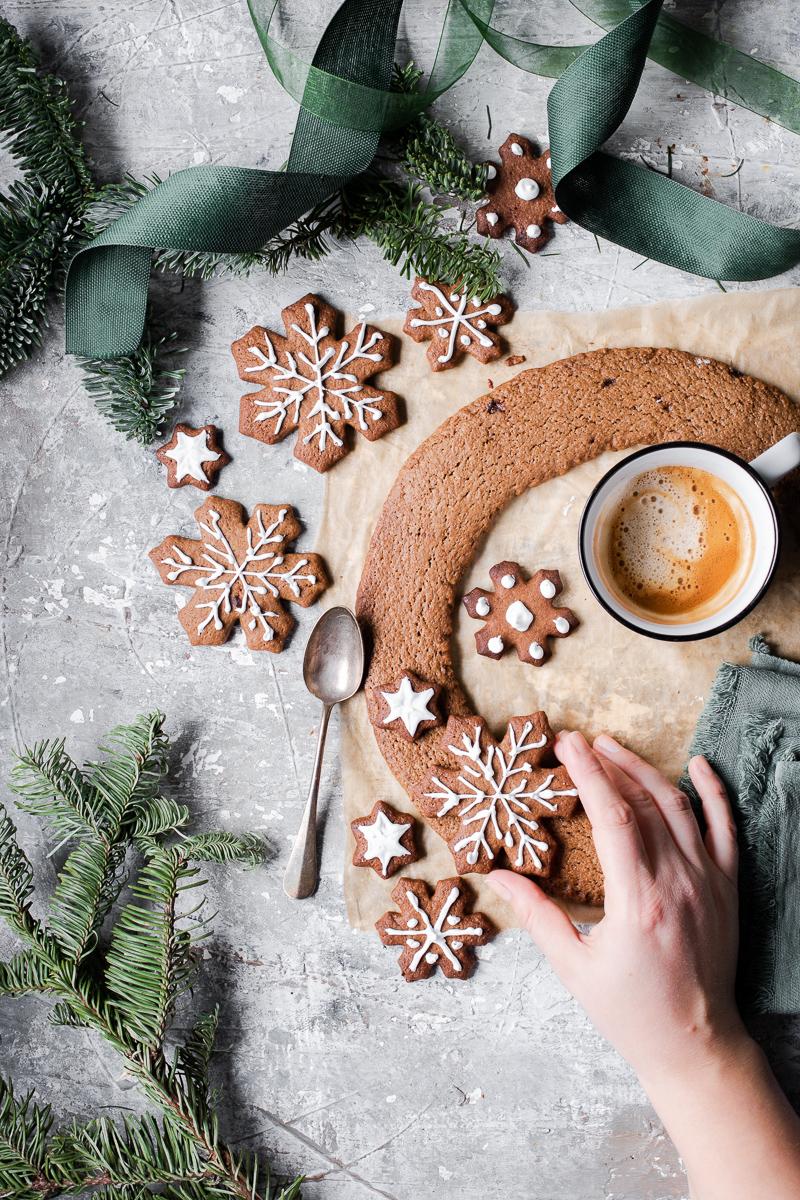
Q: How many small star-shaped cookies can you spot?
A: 3